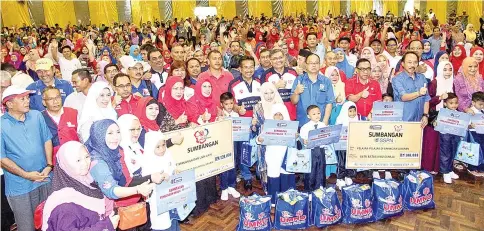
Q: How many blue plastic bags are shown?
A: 6